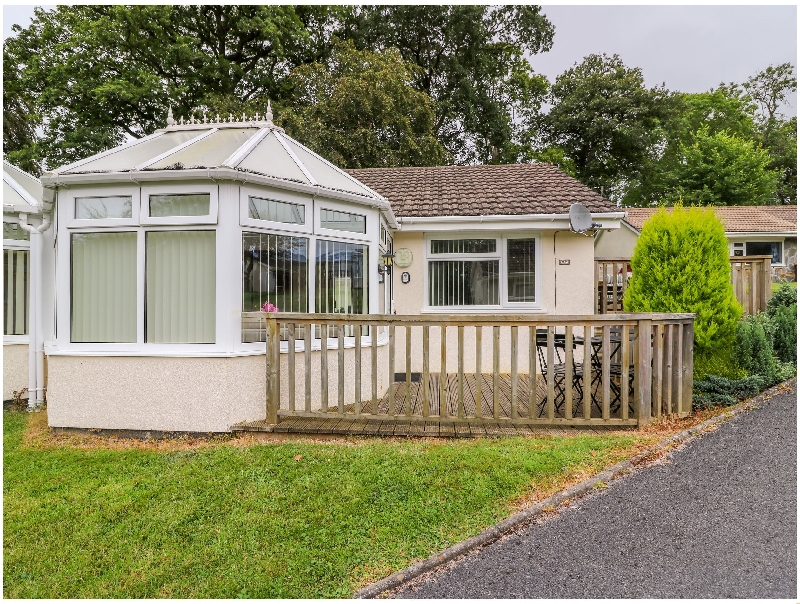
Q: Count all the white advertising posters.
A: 0